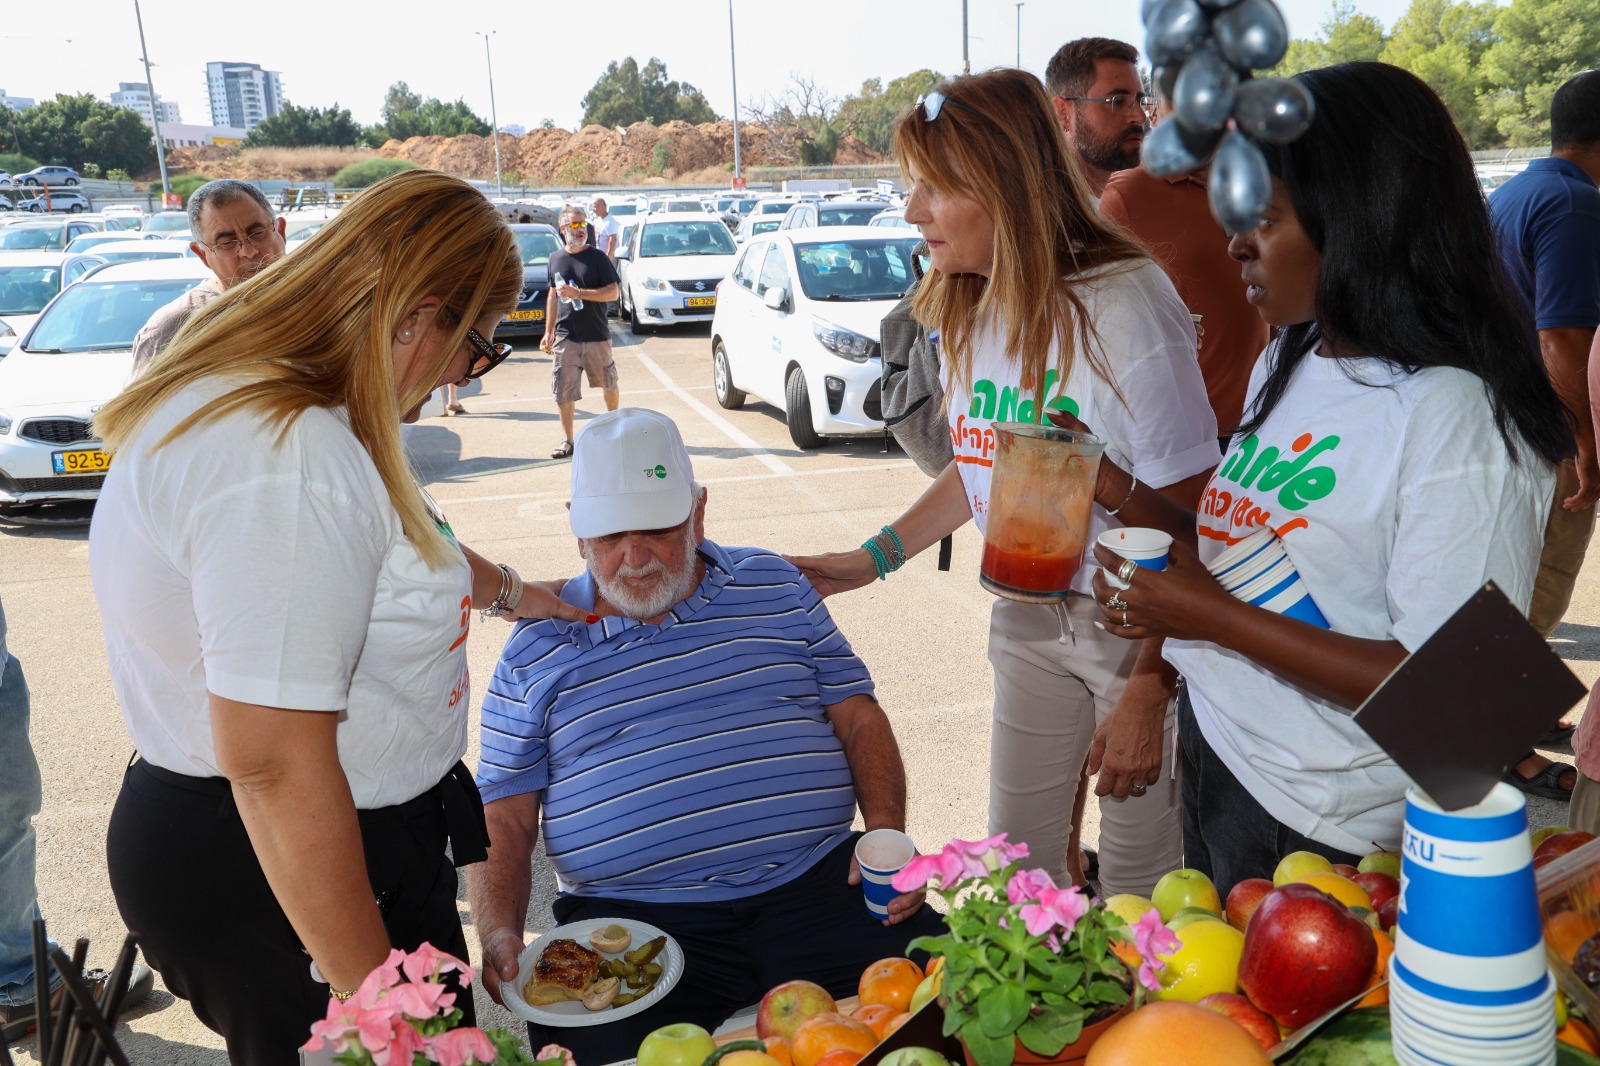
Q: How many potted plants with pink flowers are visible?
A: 2